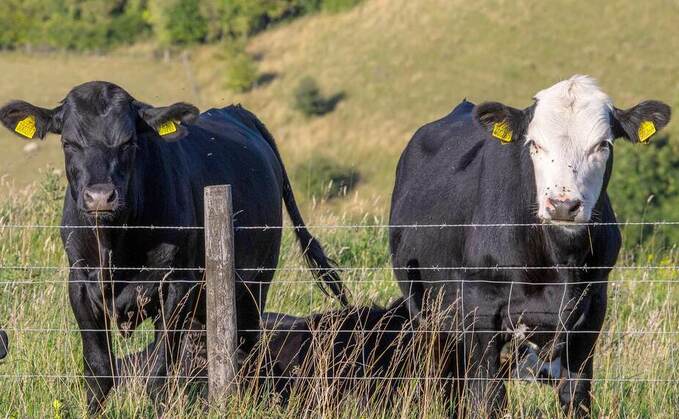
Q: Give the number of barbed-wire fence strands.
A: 2